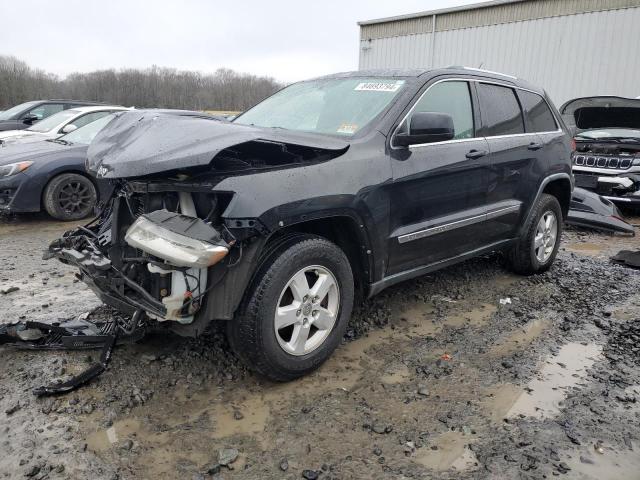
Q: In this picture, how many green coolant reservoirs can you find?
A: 0